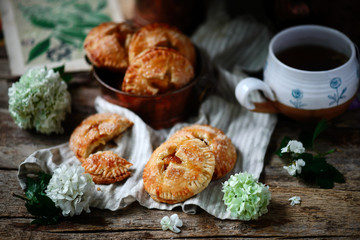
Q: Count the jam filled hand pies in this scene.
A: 6